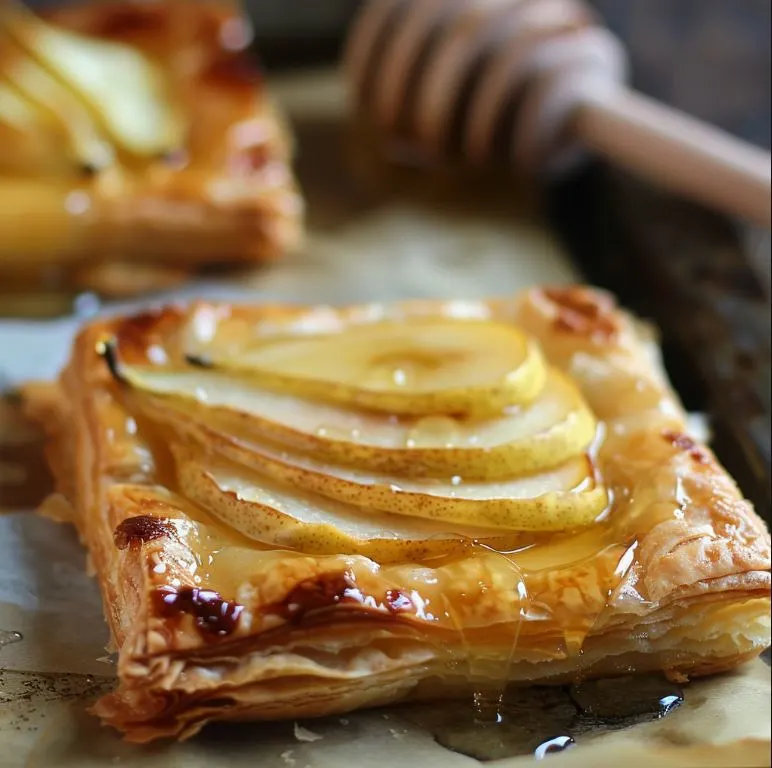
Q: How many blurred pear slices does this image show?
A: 3